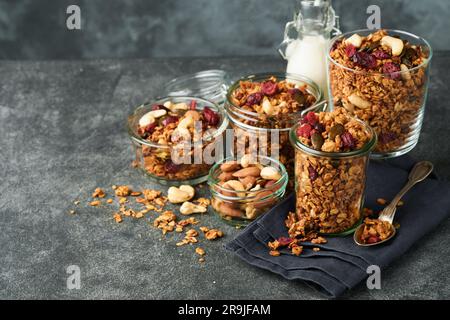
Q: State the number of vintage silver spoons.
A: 1